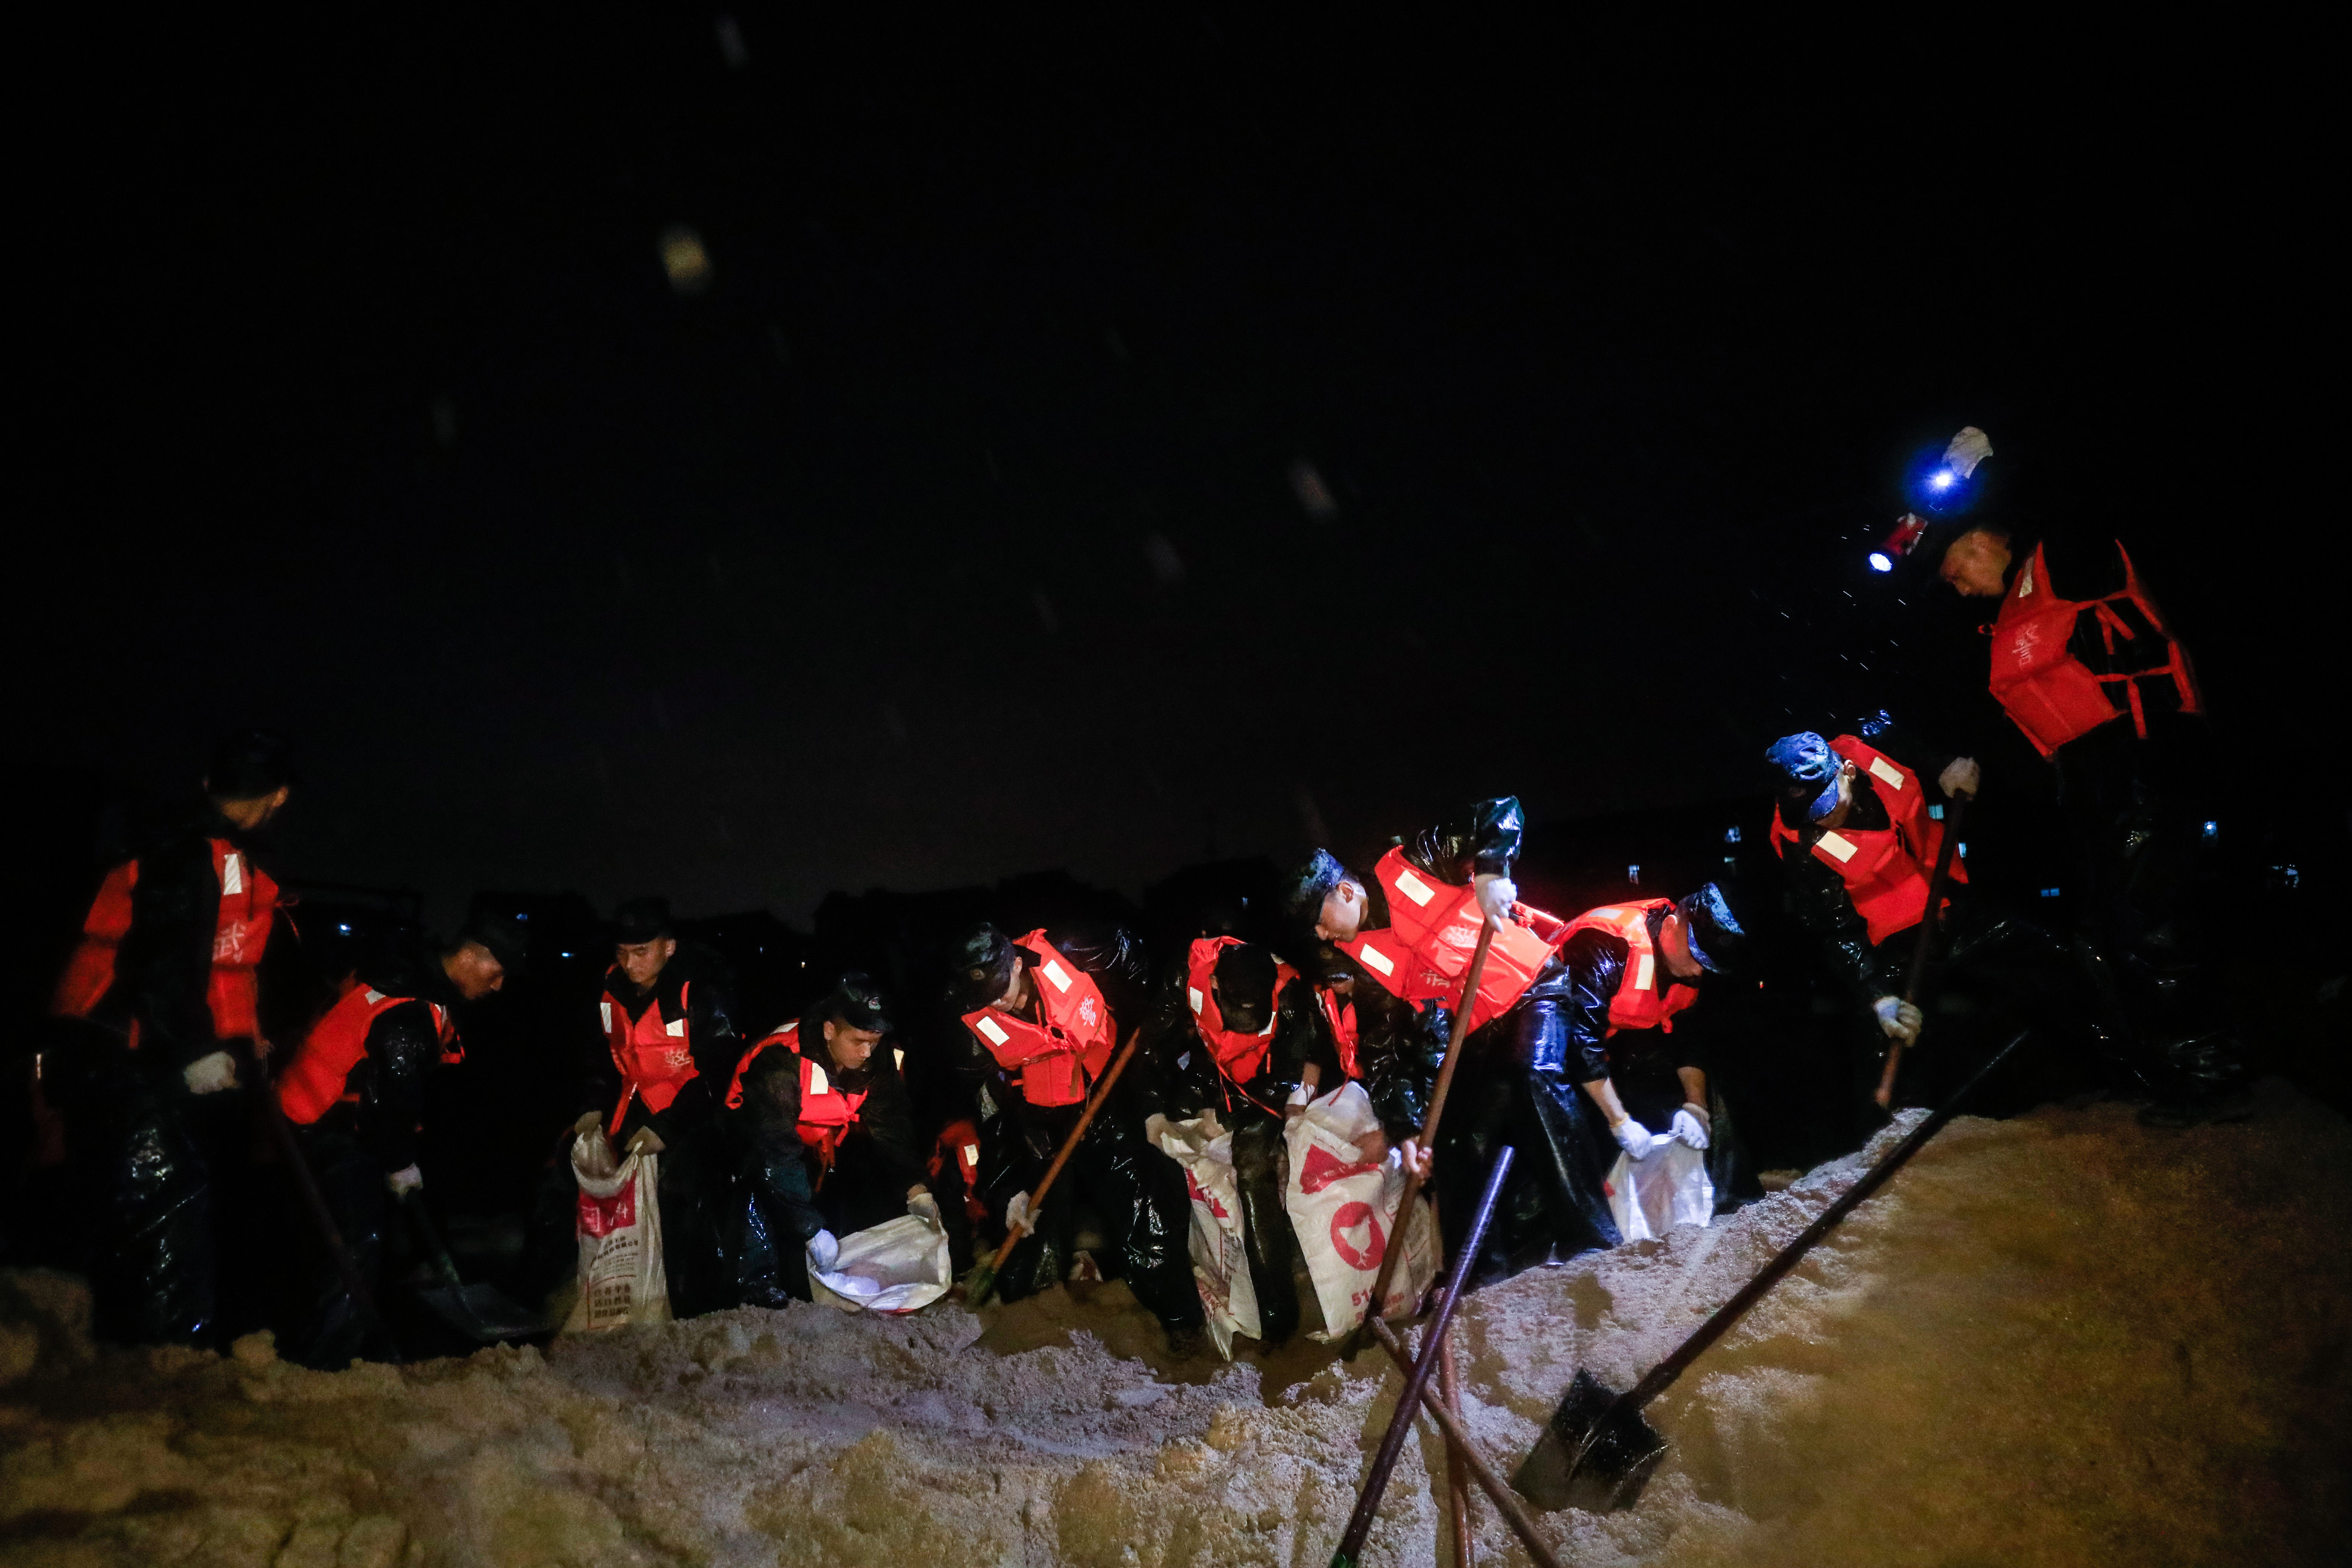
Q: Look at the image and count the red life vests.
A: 12